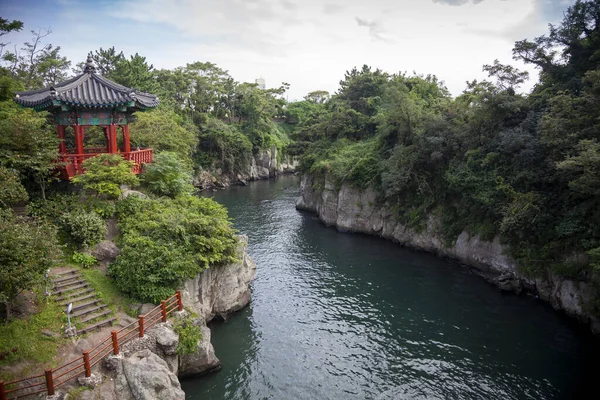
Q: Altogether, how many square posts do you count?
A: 7